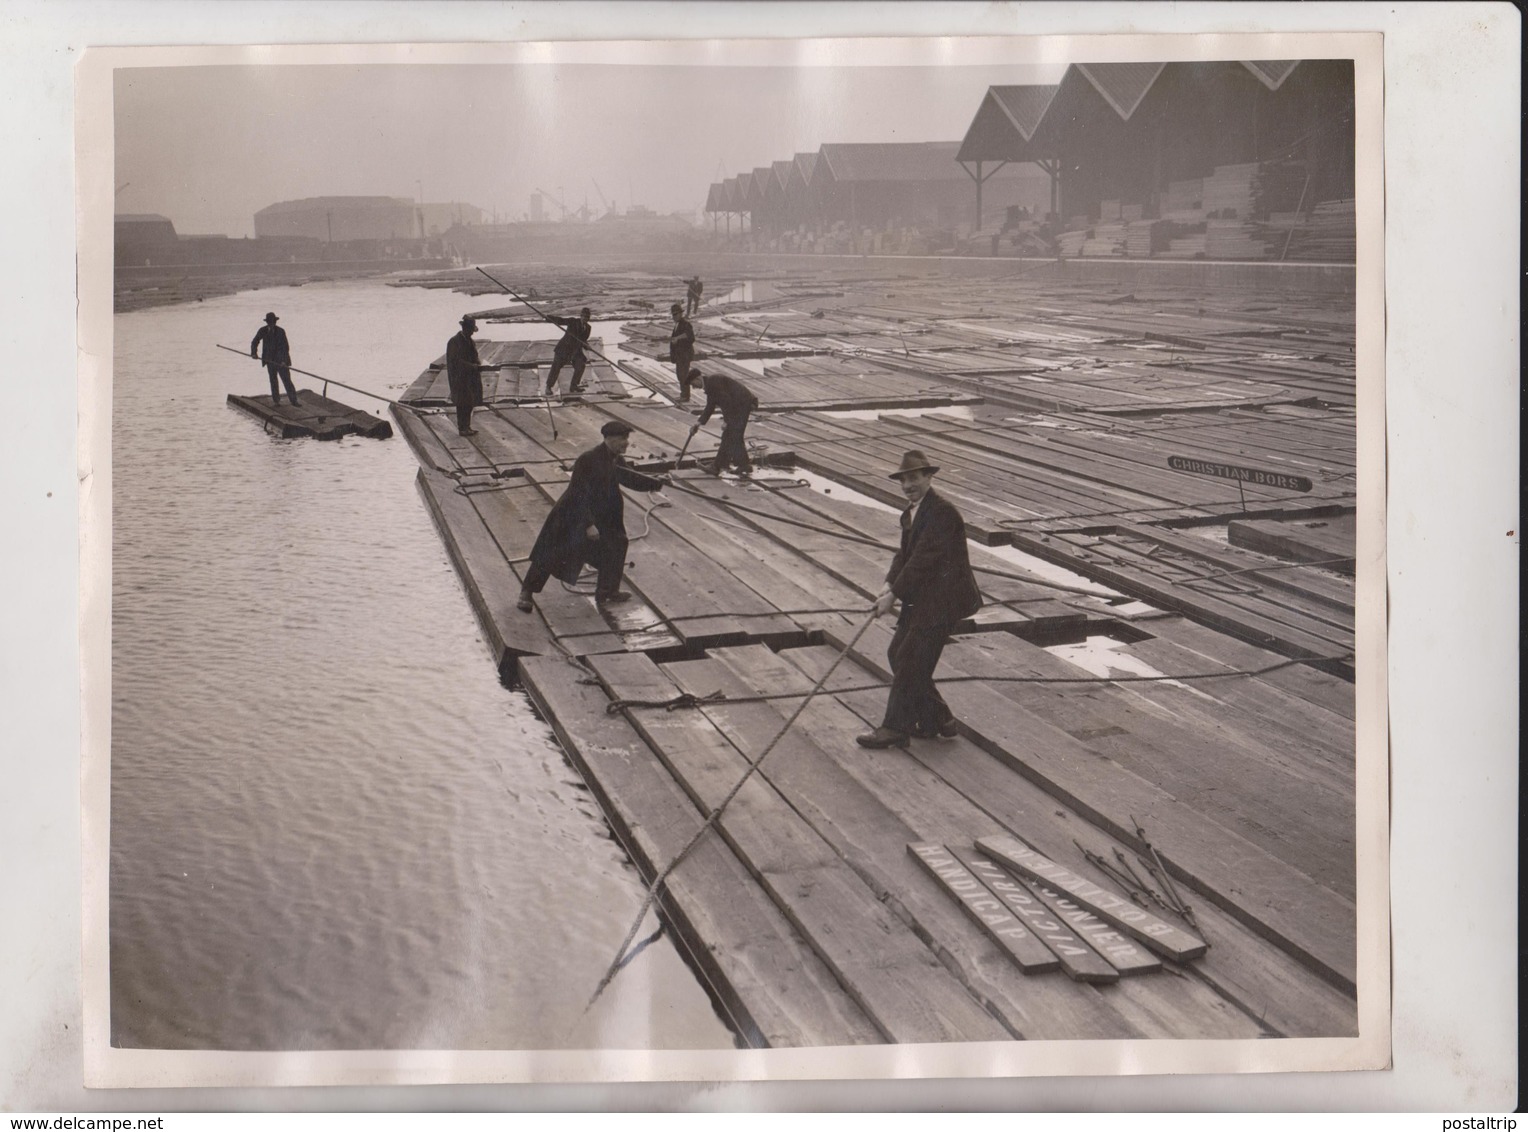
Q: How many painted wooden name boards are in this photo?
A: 5